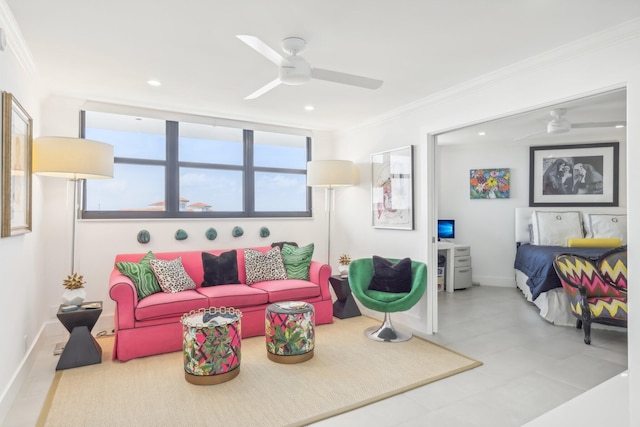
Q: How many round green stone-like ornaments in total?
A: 5